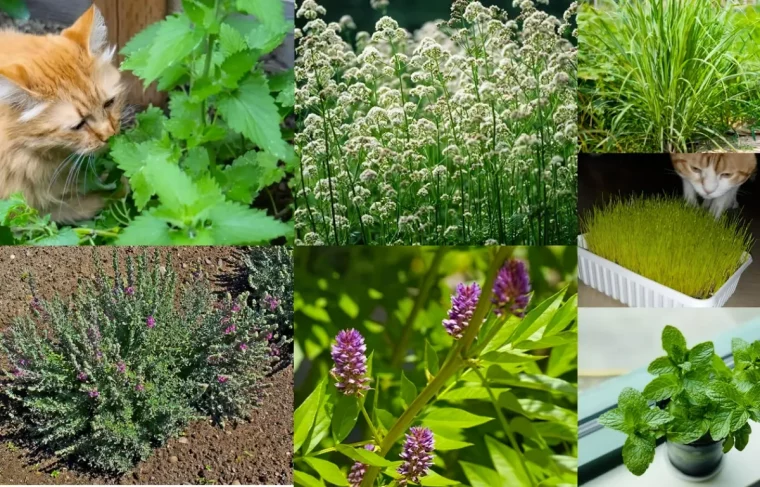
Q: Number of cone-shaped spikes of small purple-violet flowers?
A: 5